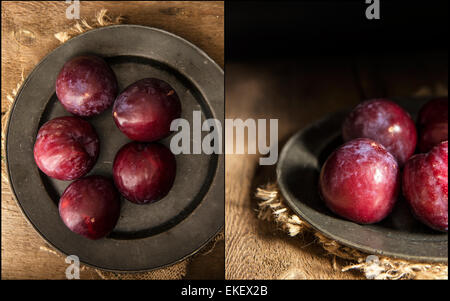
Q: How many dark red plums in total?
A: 9